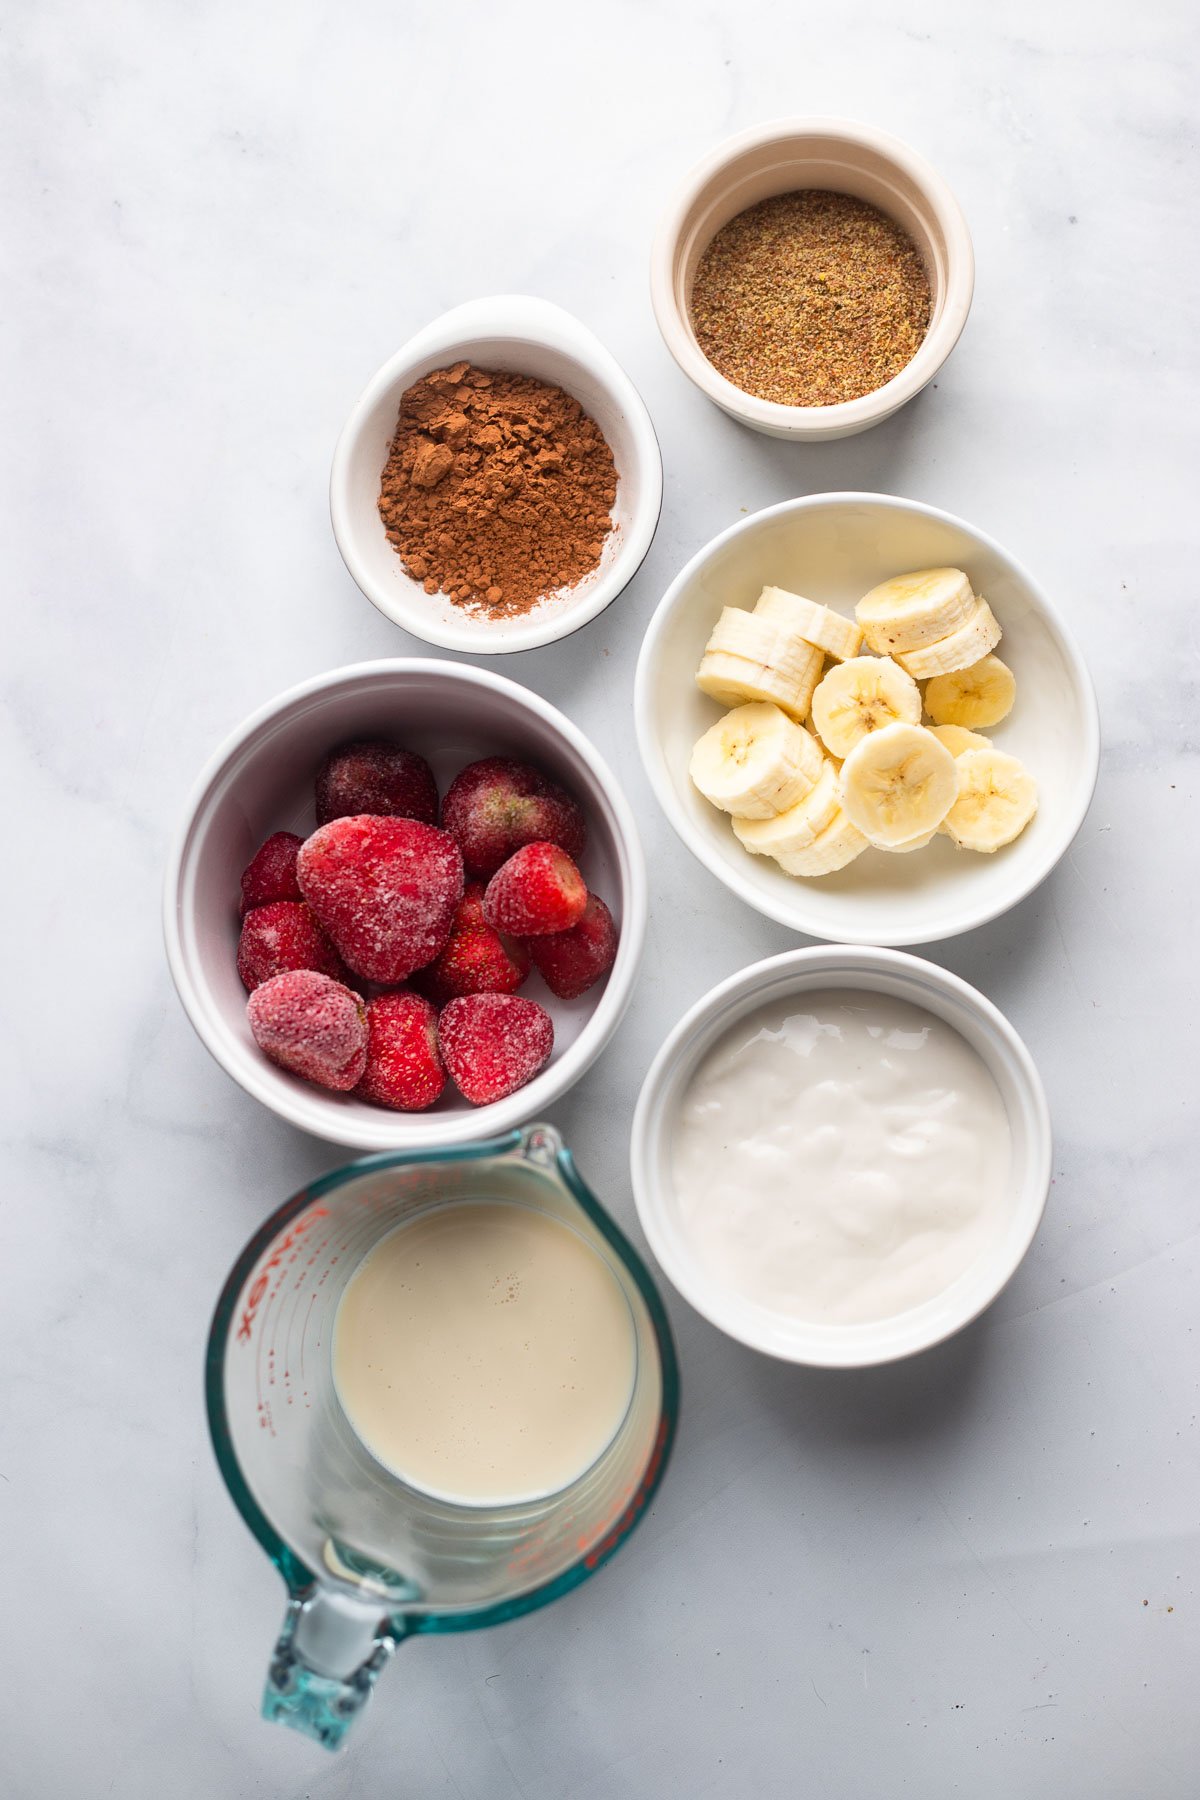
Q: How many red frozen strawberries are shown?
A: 11